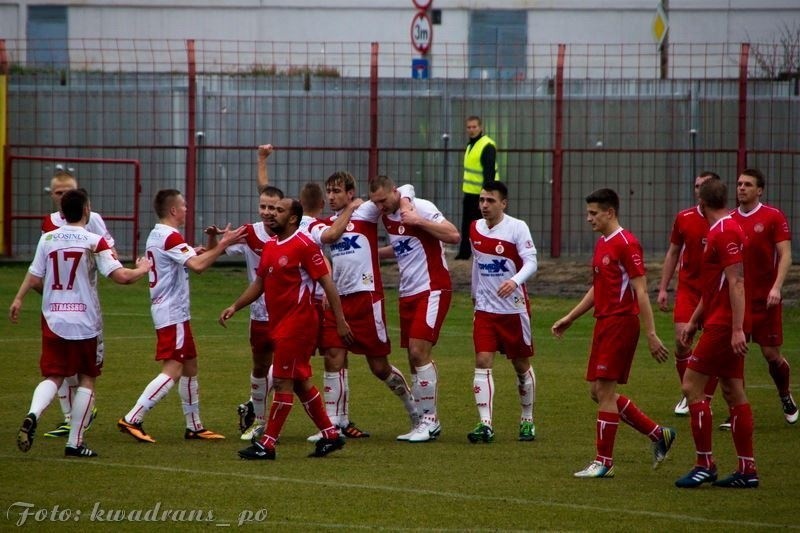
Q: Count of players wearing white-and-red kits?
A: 8